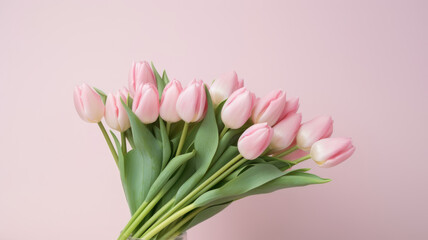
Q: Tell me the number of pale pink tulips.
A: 14